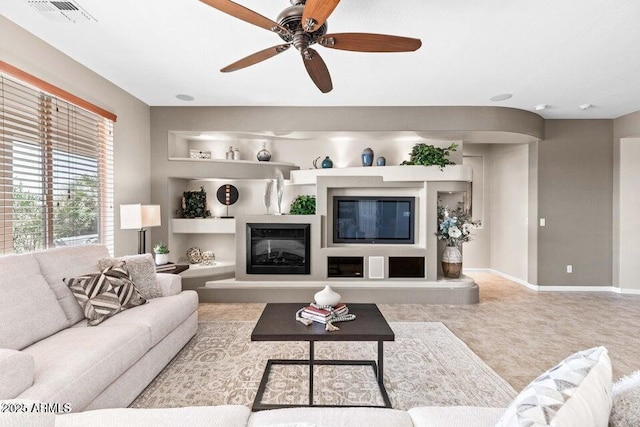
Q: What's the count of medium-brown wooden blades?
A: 5